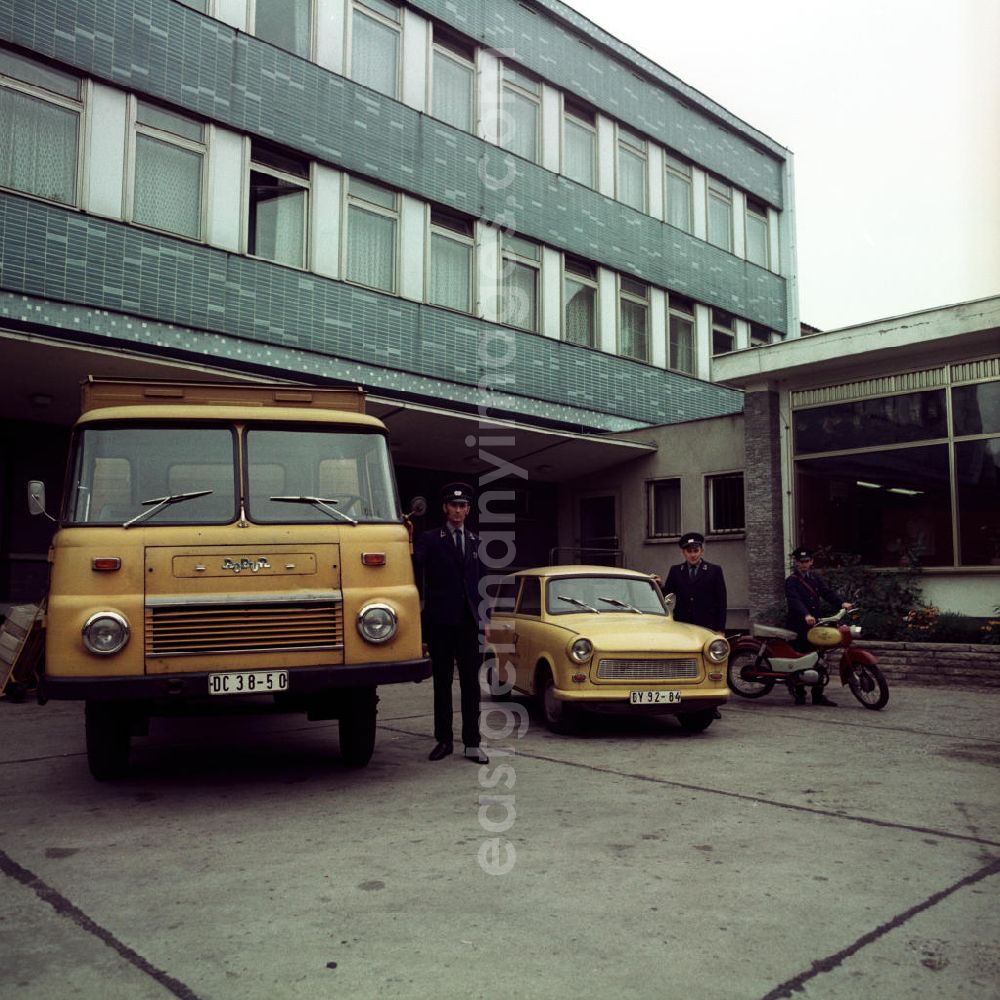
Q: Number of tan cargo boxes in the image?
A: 1